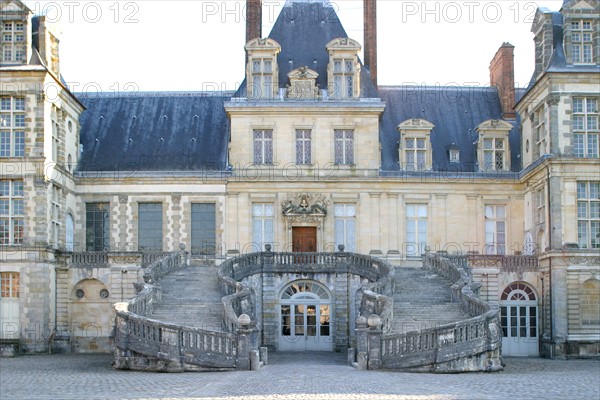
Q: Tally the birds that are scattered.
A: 0